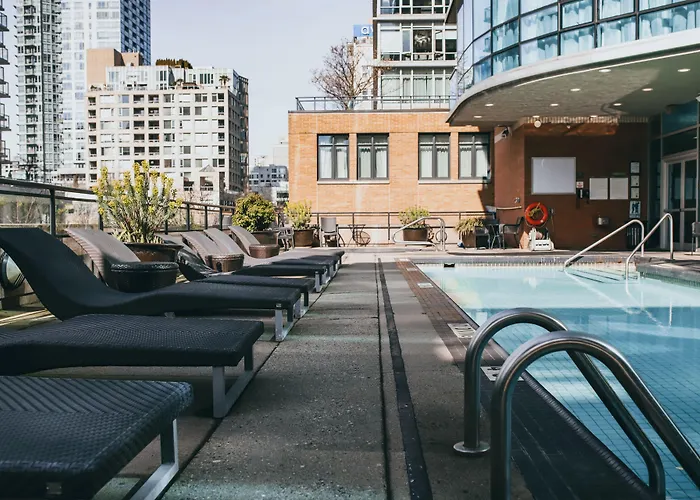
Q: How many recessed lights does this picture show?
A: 10